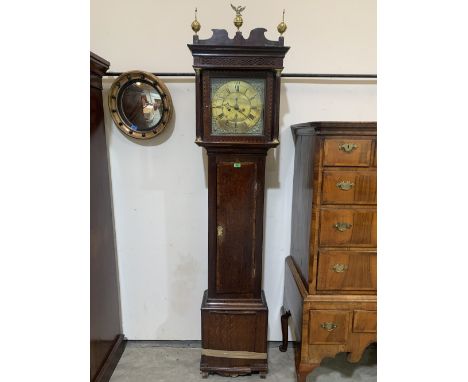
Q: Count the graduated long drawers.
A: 3